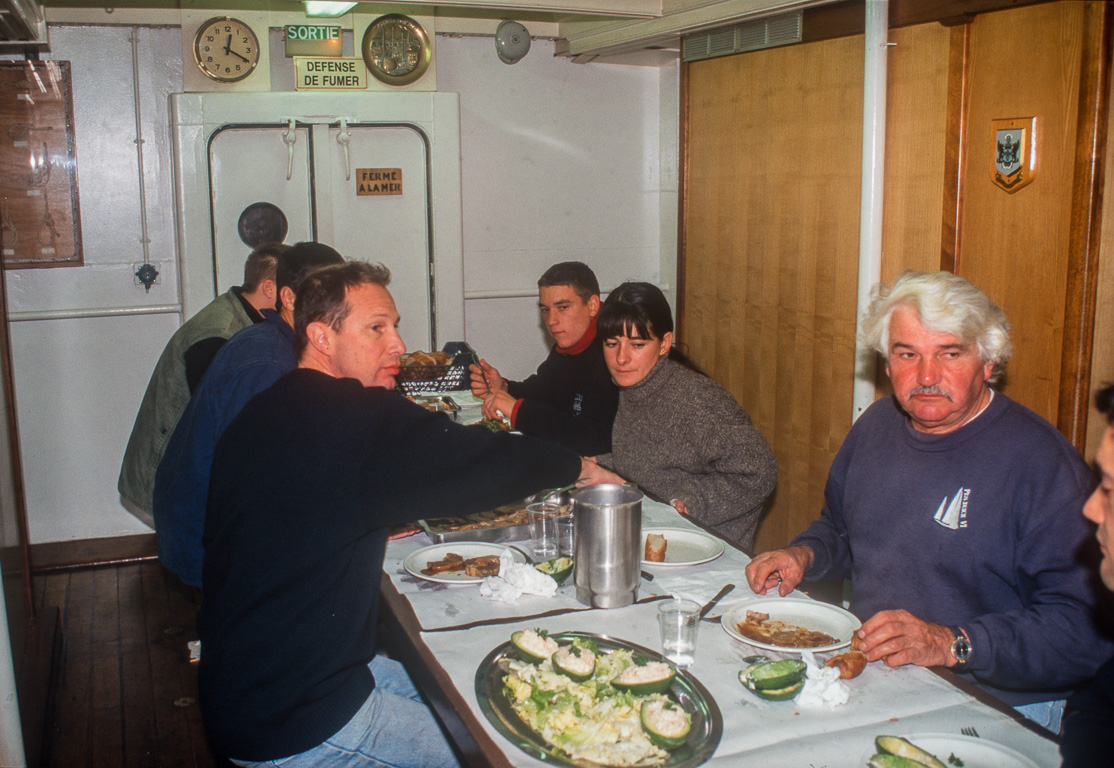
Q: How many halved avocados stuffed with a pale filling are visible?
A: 4